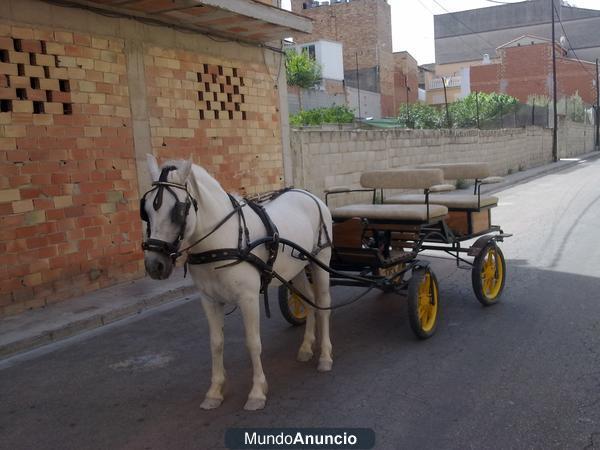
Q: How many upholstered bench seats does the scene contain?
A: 2